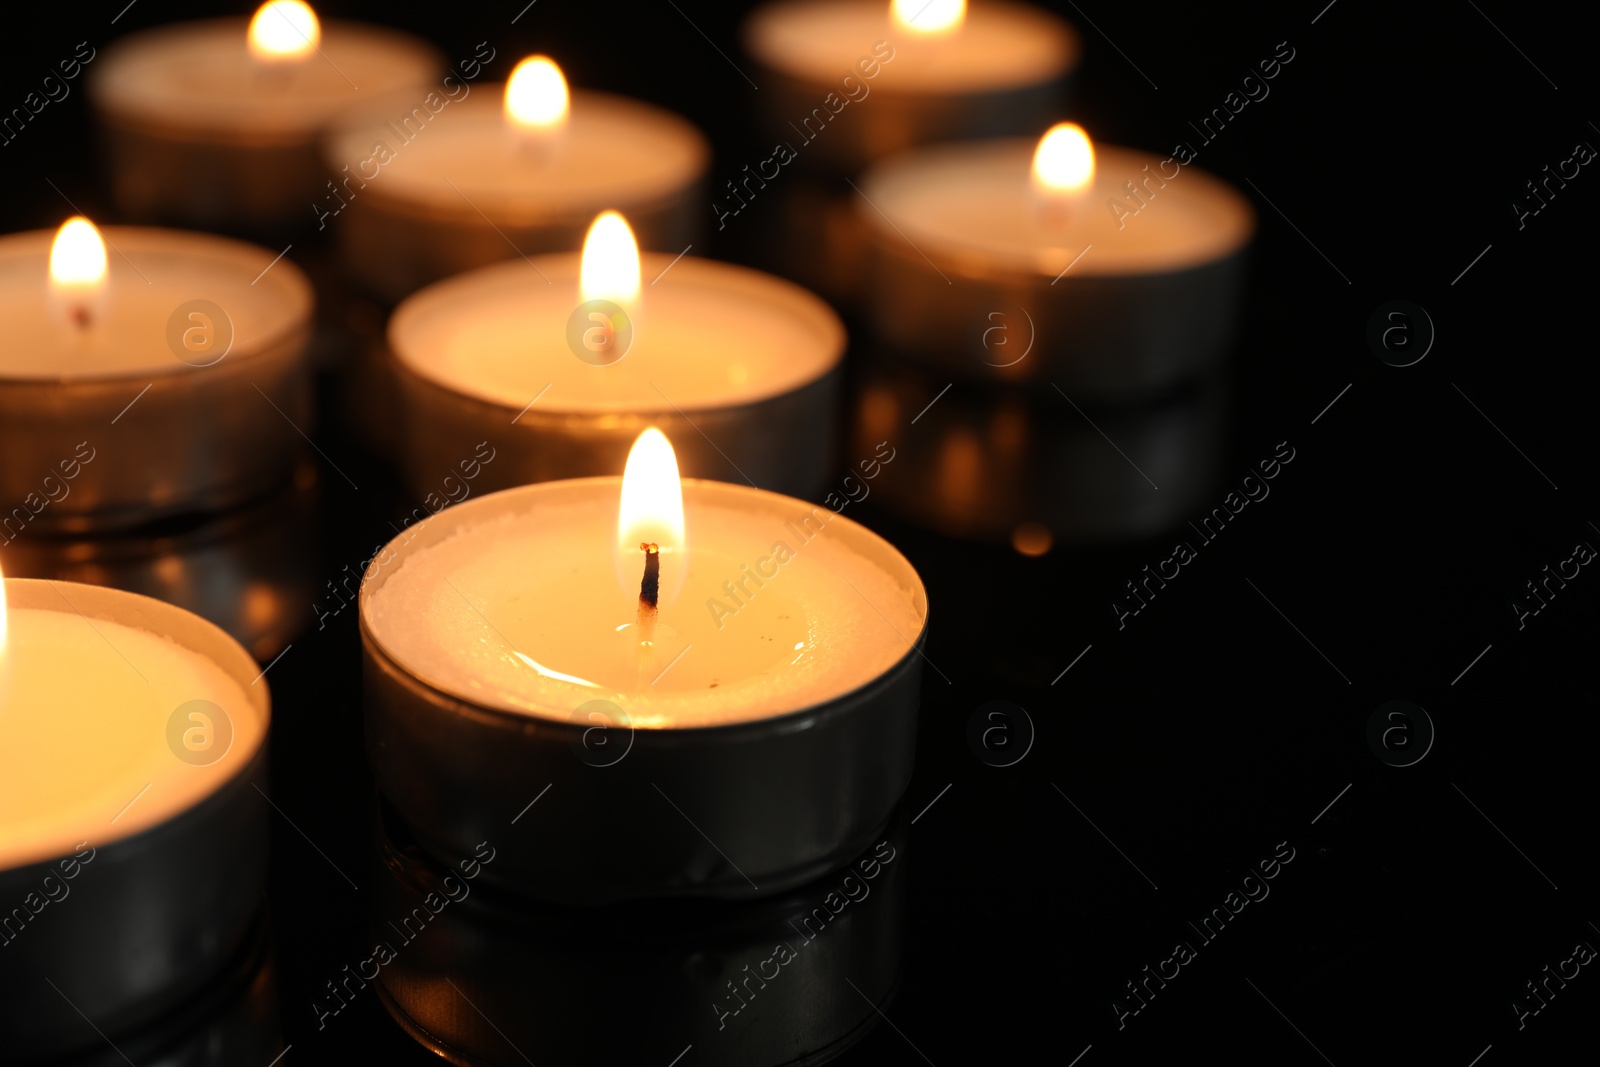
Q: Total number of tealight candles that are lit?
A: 8